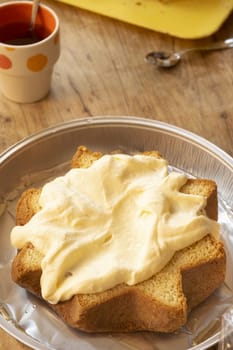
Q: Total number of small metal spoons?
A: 2